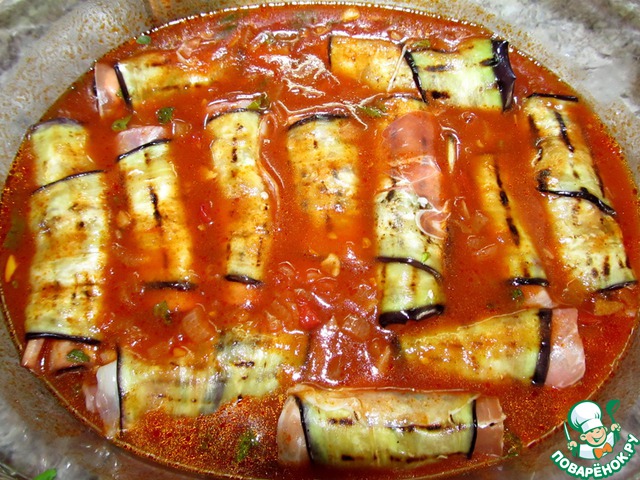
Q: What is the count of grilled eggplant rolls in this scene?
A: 12